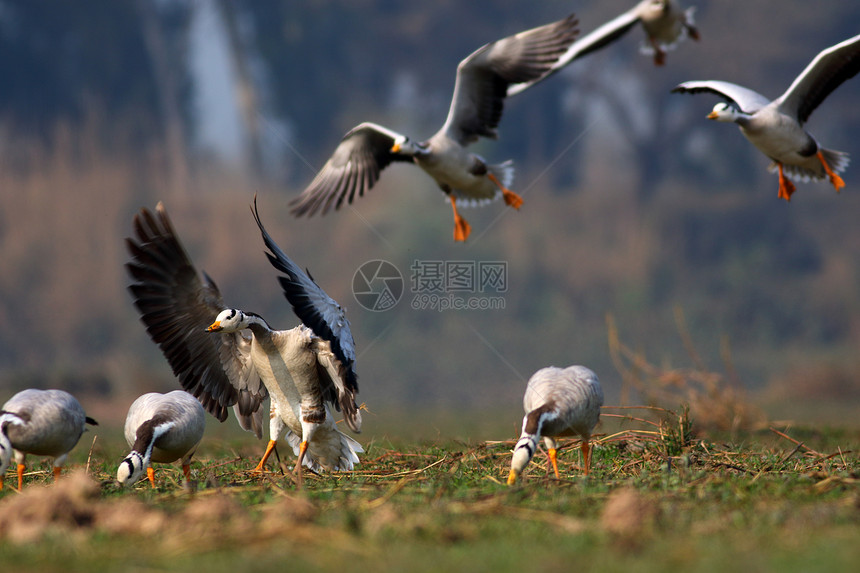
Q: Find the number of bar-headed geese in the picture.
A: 7